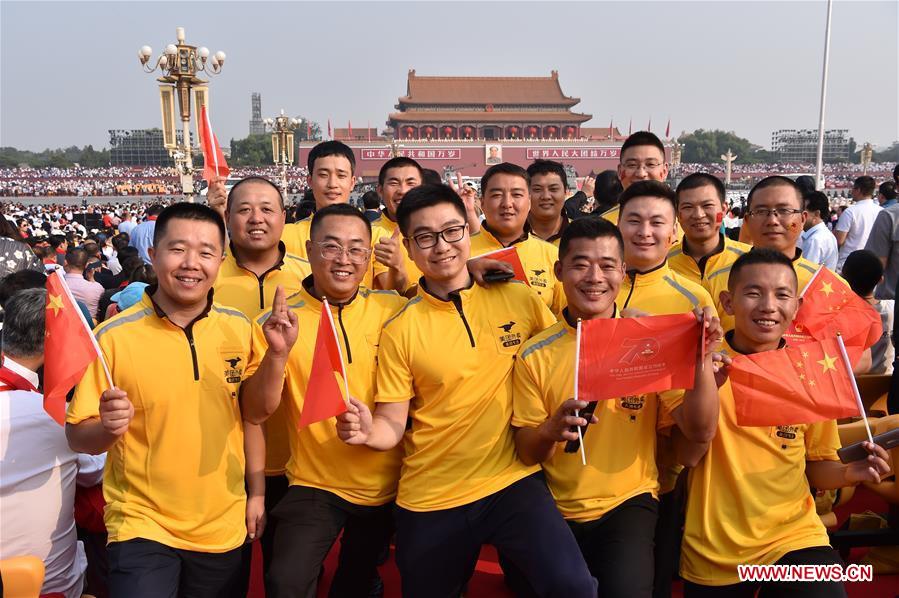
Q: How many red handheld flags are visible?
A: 7